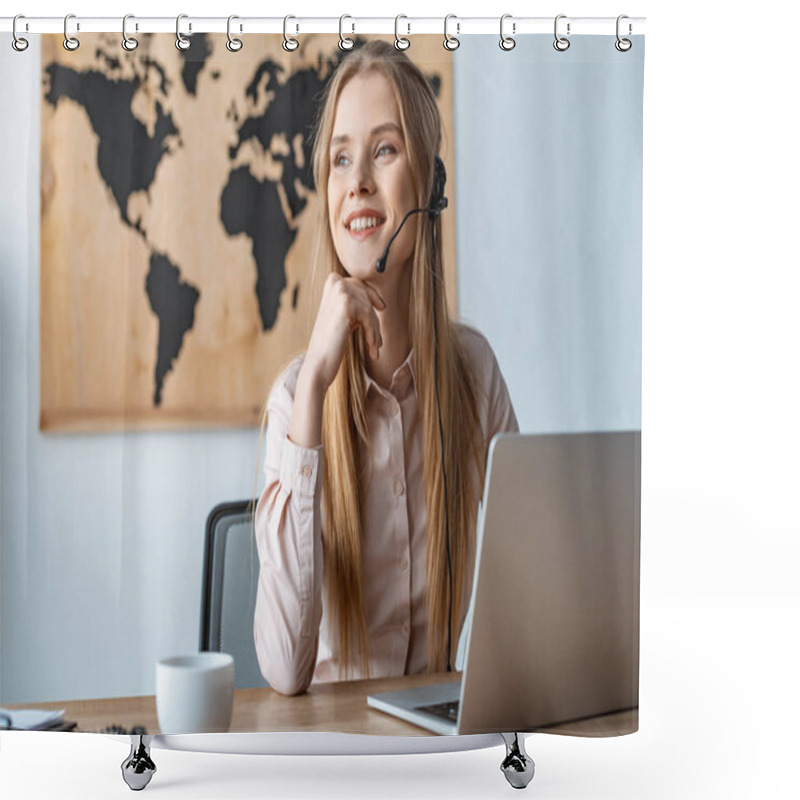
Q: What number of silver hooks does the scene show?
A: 12